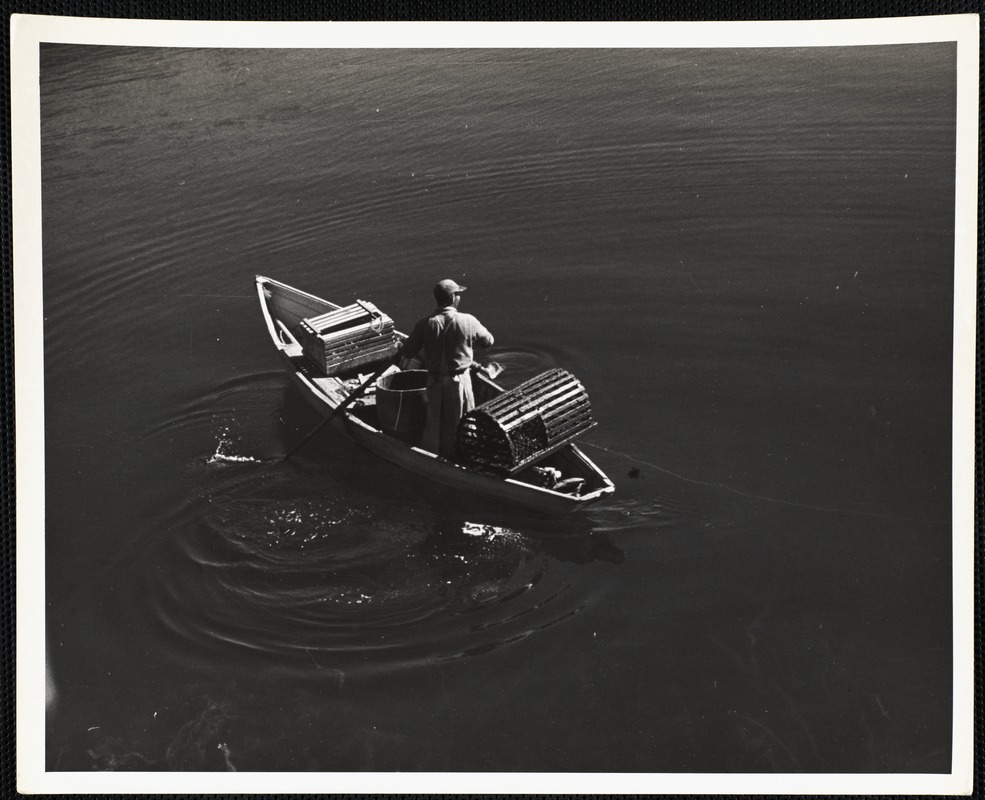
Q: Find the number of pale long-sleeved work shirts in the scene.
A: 1